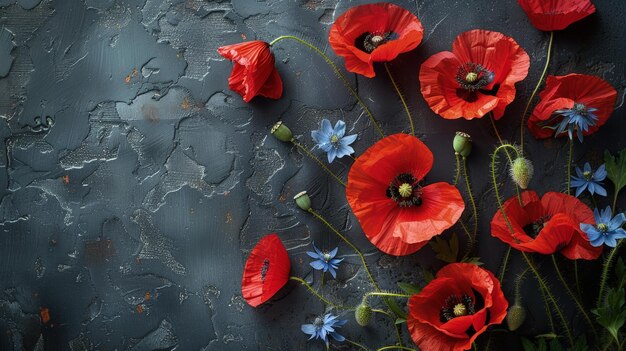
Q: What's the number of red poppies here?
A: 9